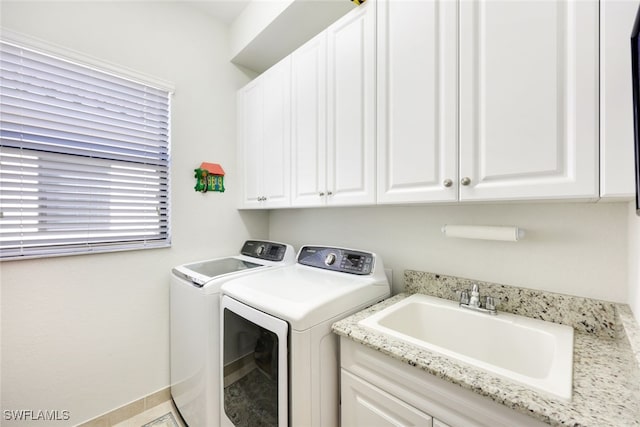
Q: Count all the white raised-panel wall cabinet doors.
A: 6